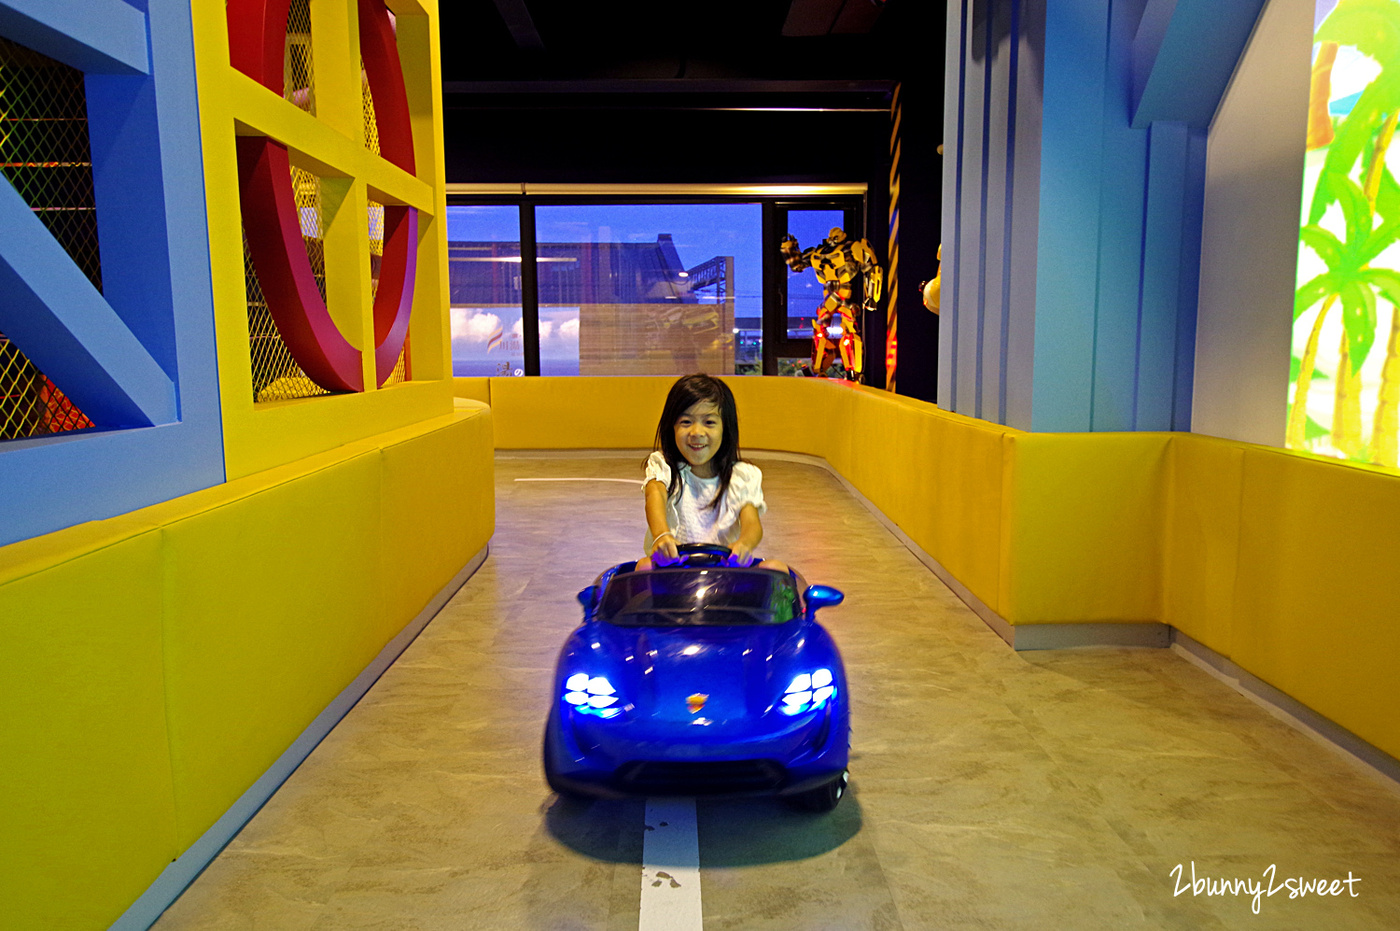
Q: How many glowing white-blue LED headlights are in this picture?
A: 2